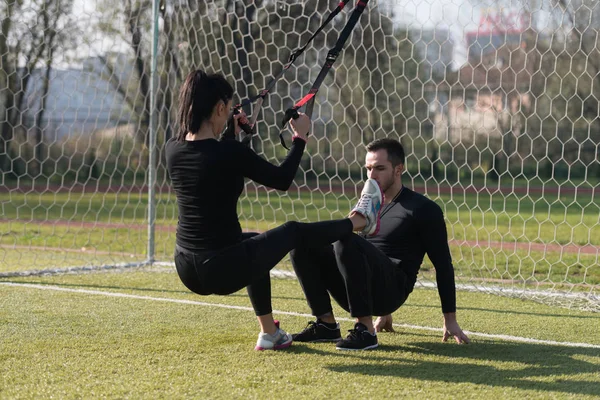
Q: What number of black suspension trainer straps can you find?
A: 2